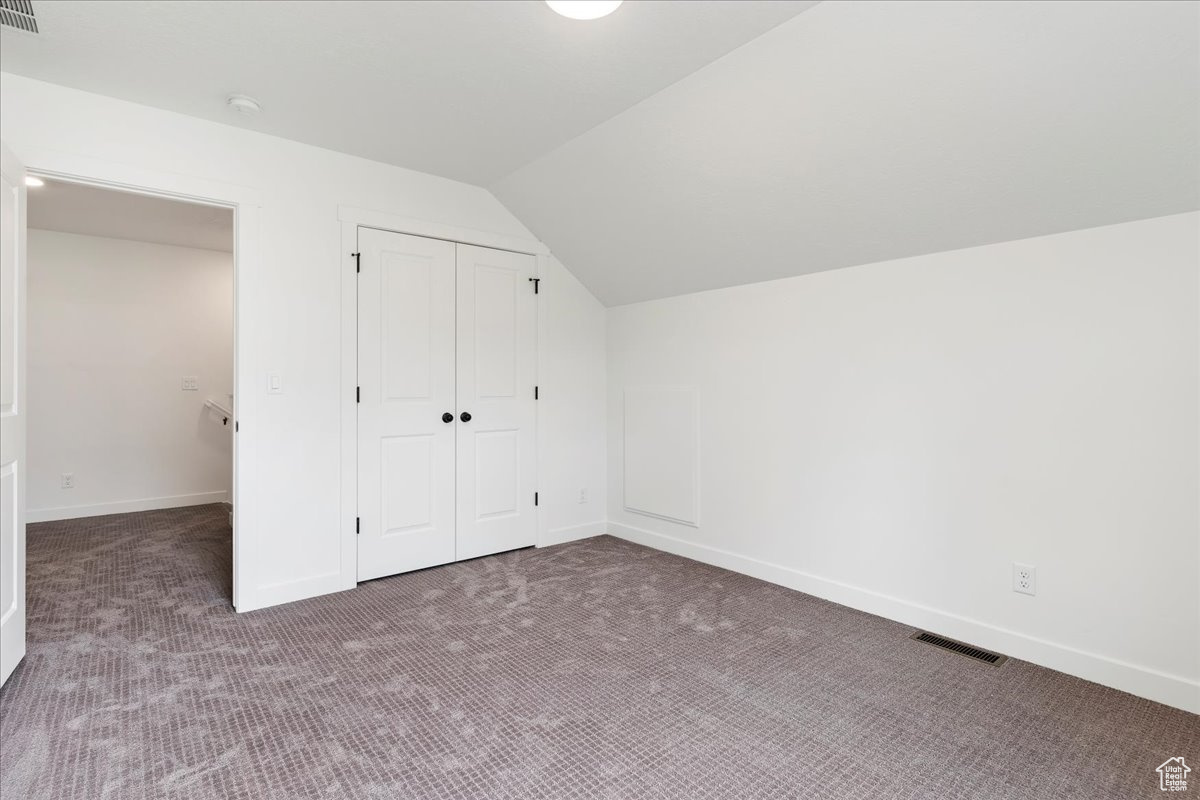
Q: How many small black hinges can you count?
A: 6